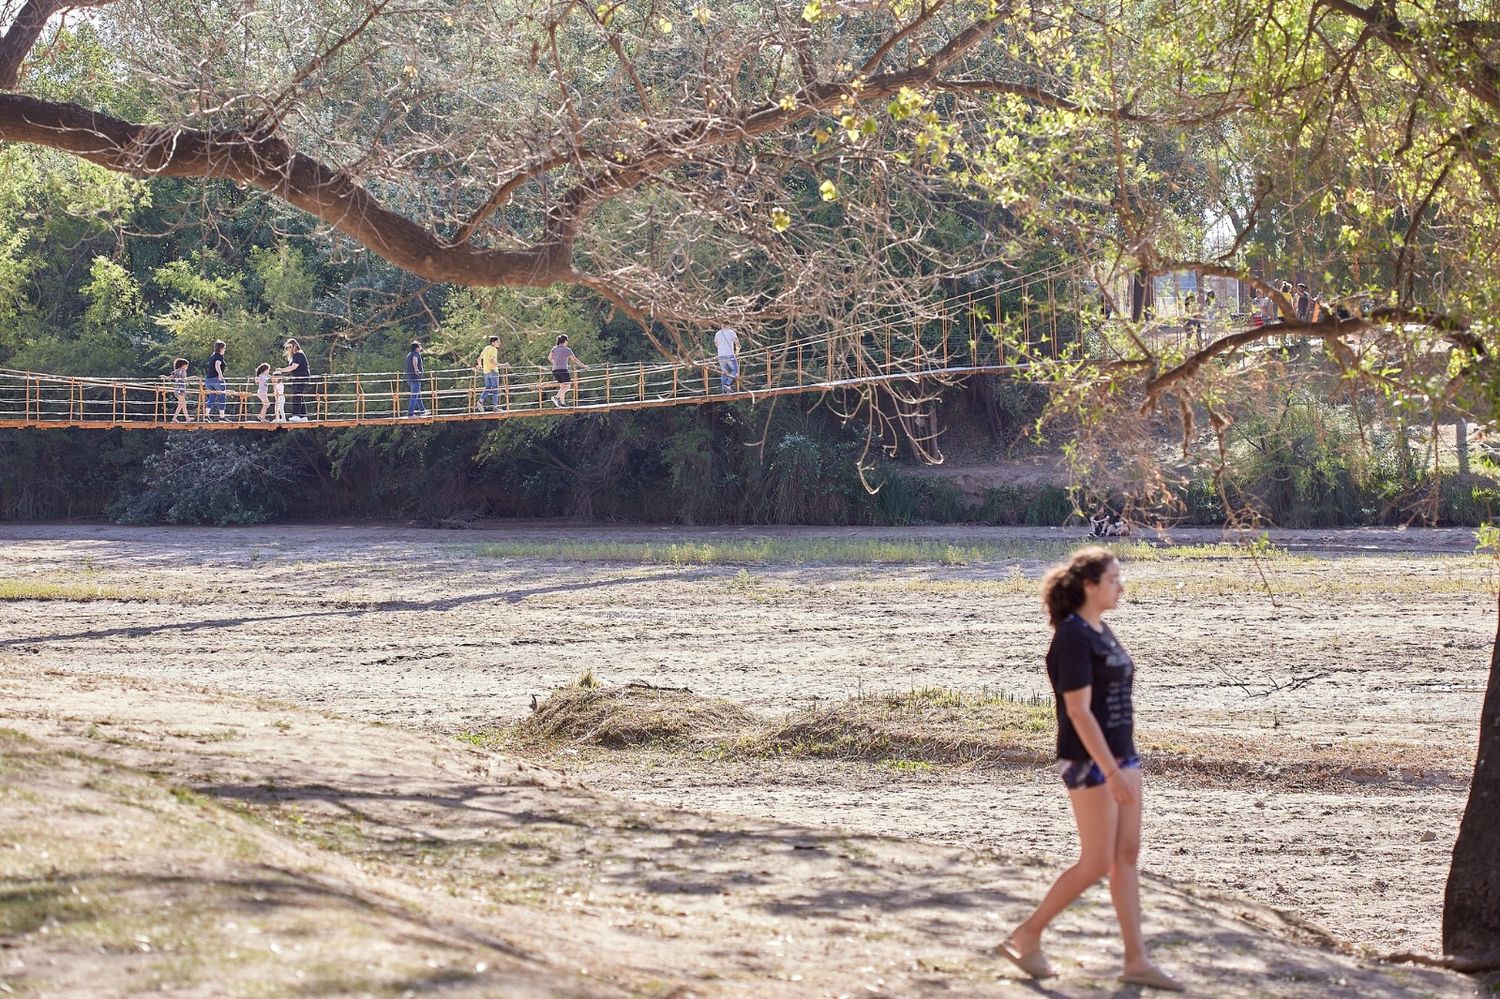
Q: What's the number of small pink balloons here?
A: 0